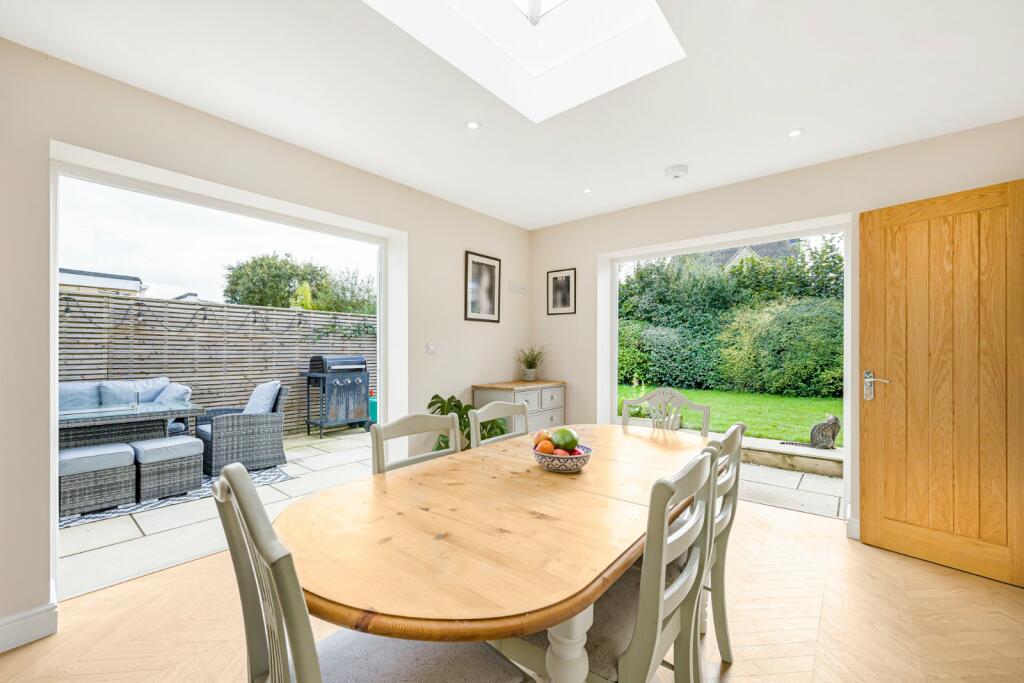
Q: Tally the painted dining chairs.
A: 6